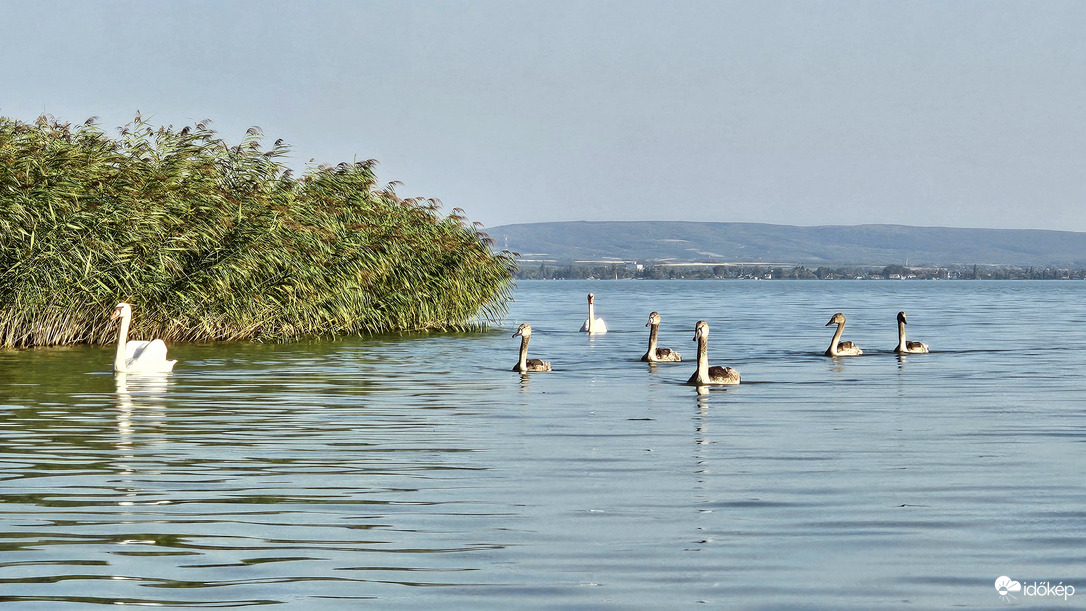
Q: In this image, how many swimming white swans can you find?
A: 2